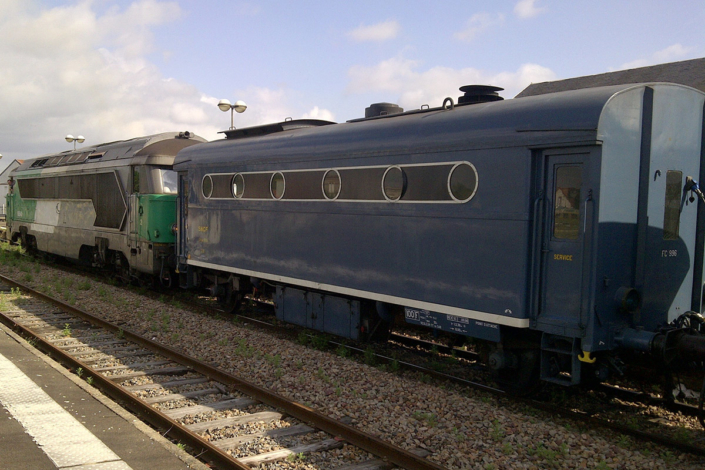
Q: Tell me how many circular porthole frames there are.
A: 6